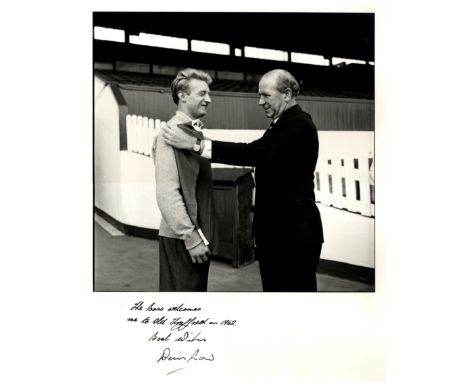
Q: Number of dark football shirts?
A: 1